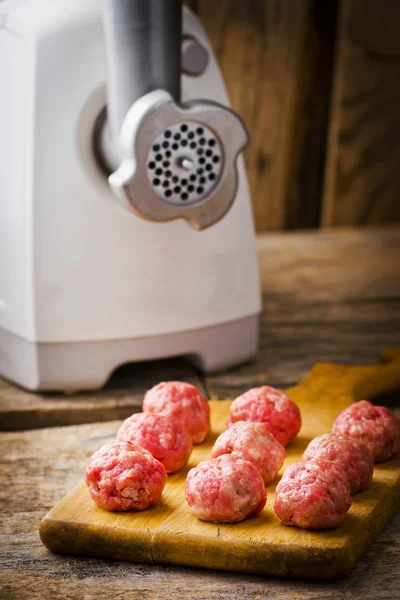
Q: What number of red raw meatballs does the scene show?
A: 9